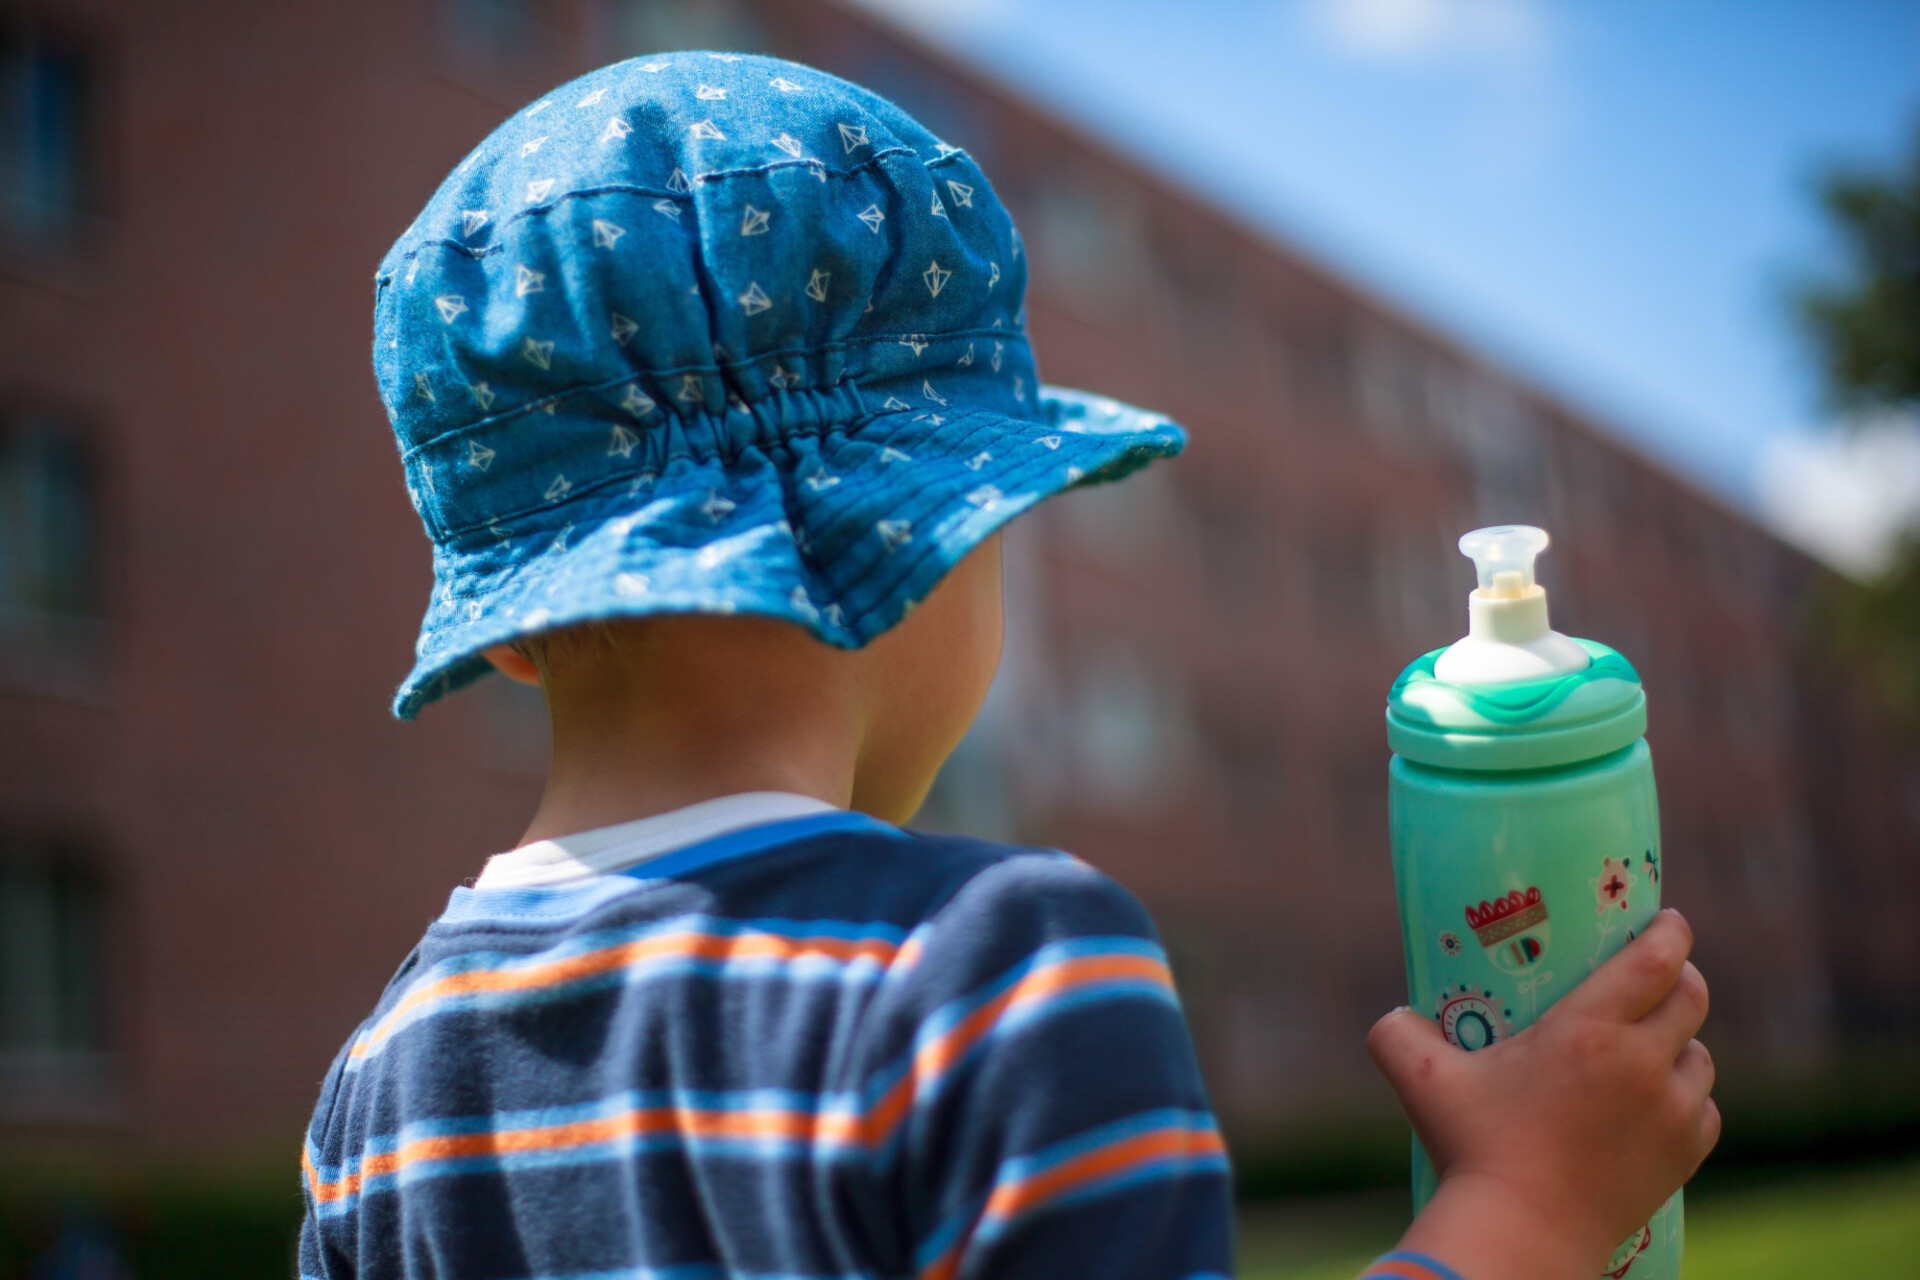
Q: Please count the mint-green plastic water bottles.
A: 1